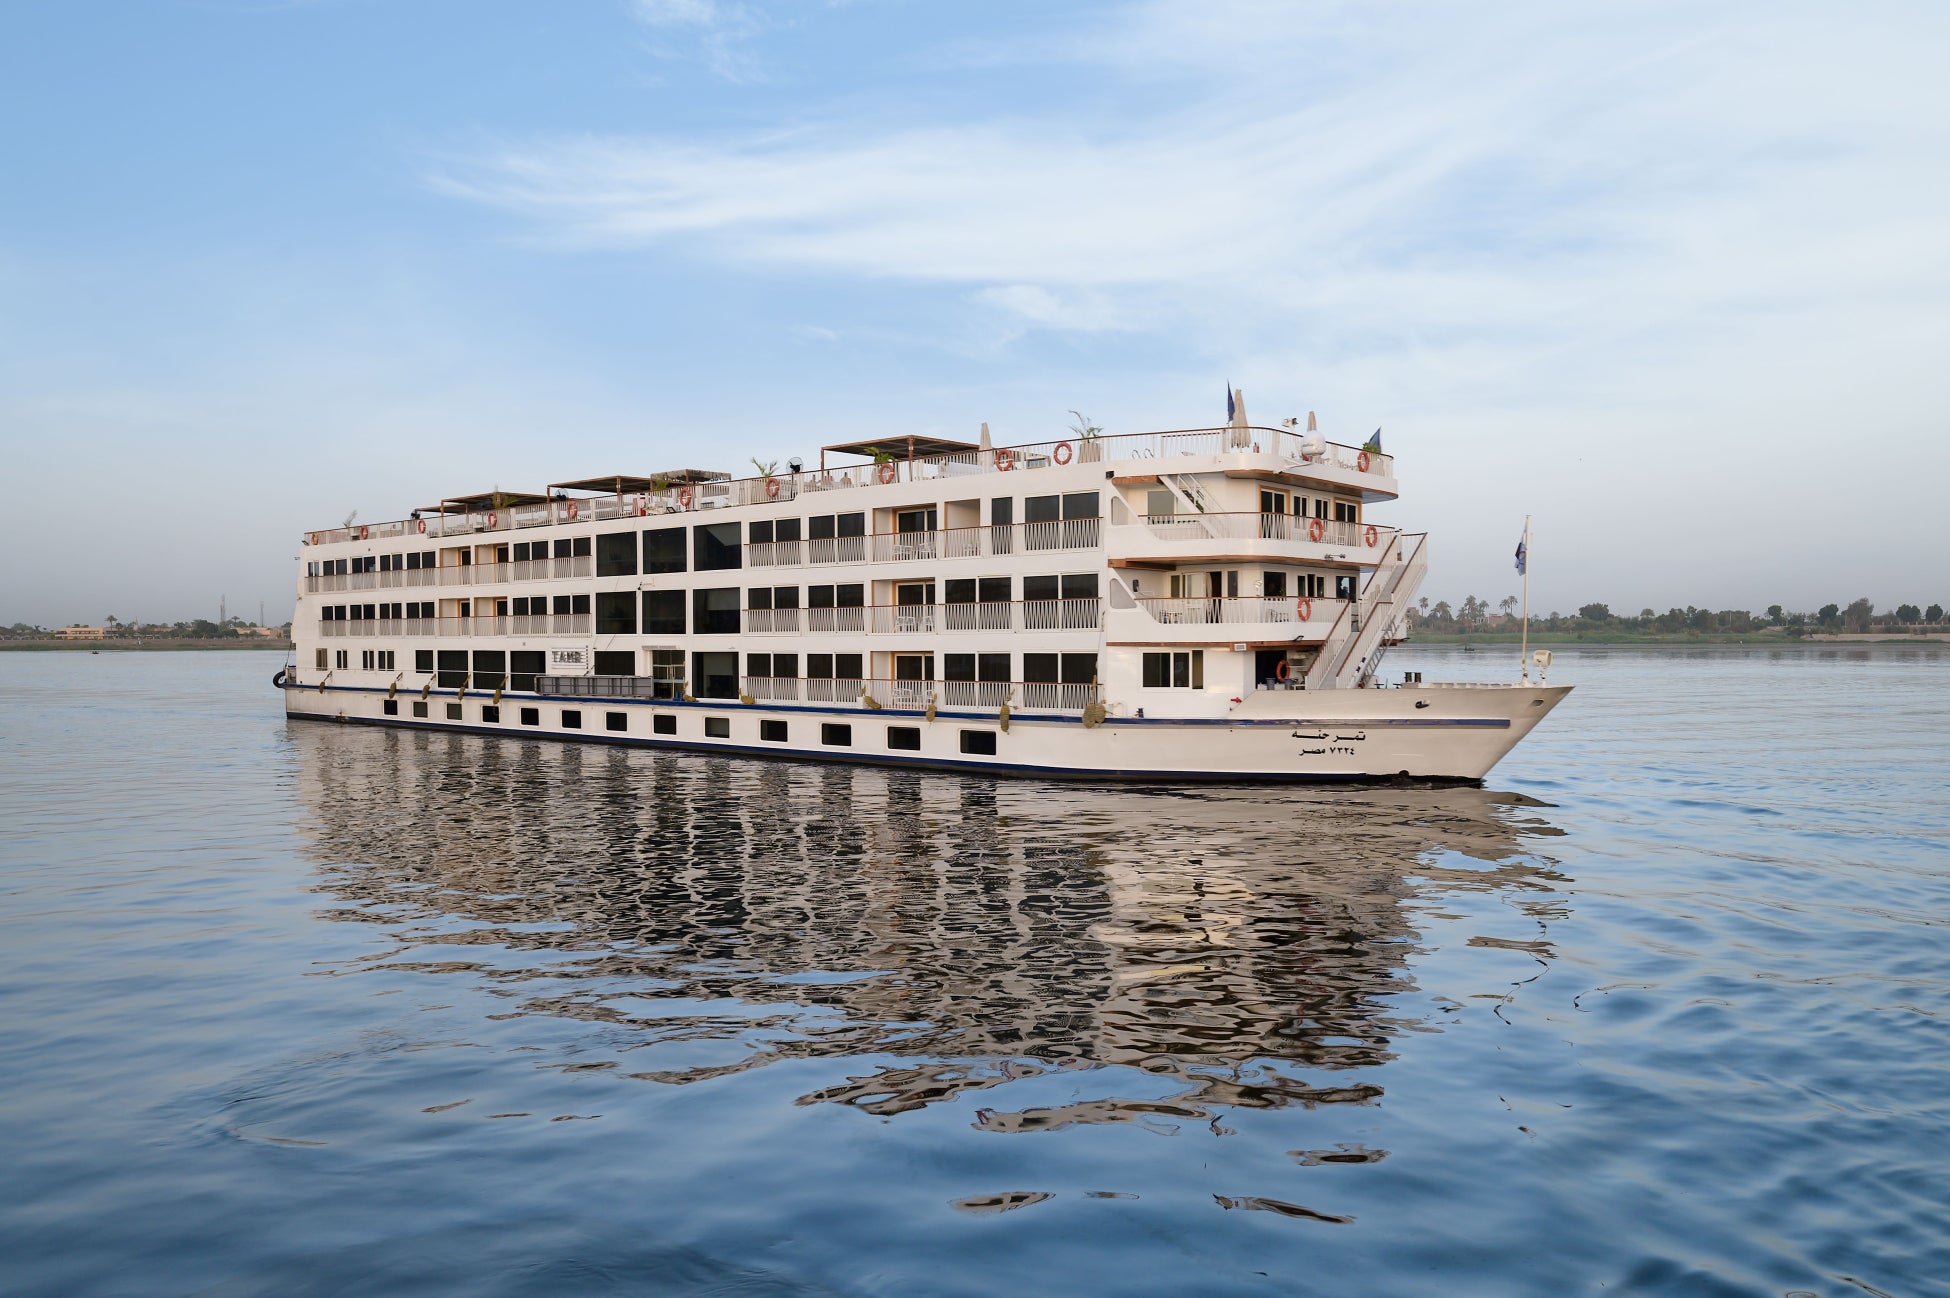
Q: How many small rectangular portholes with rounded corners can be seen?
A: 13